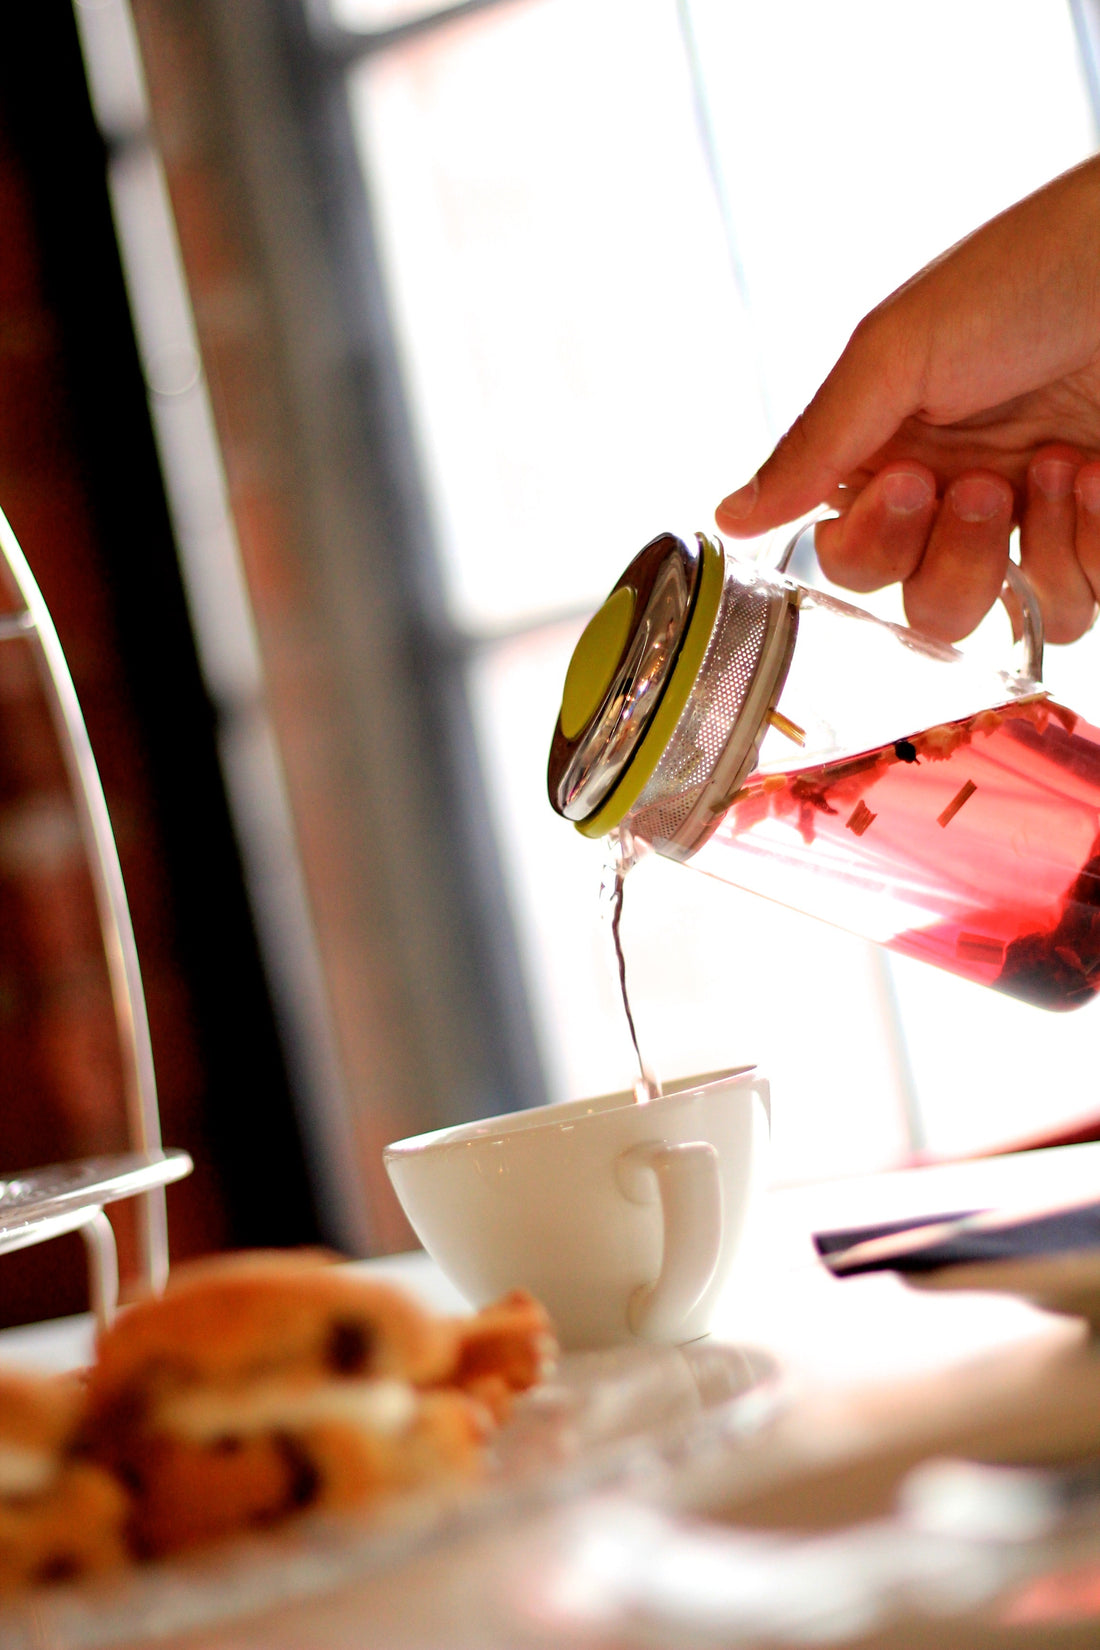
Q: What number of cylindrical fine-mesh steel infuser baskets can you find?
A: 1